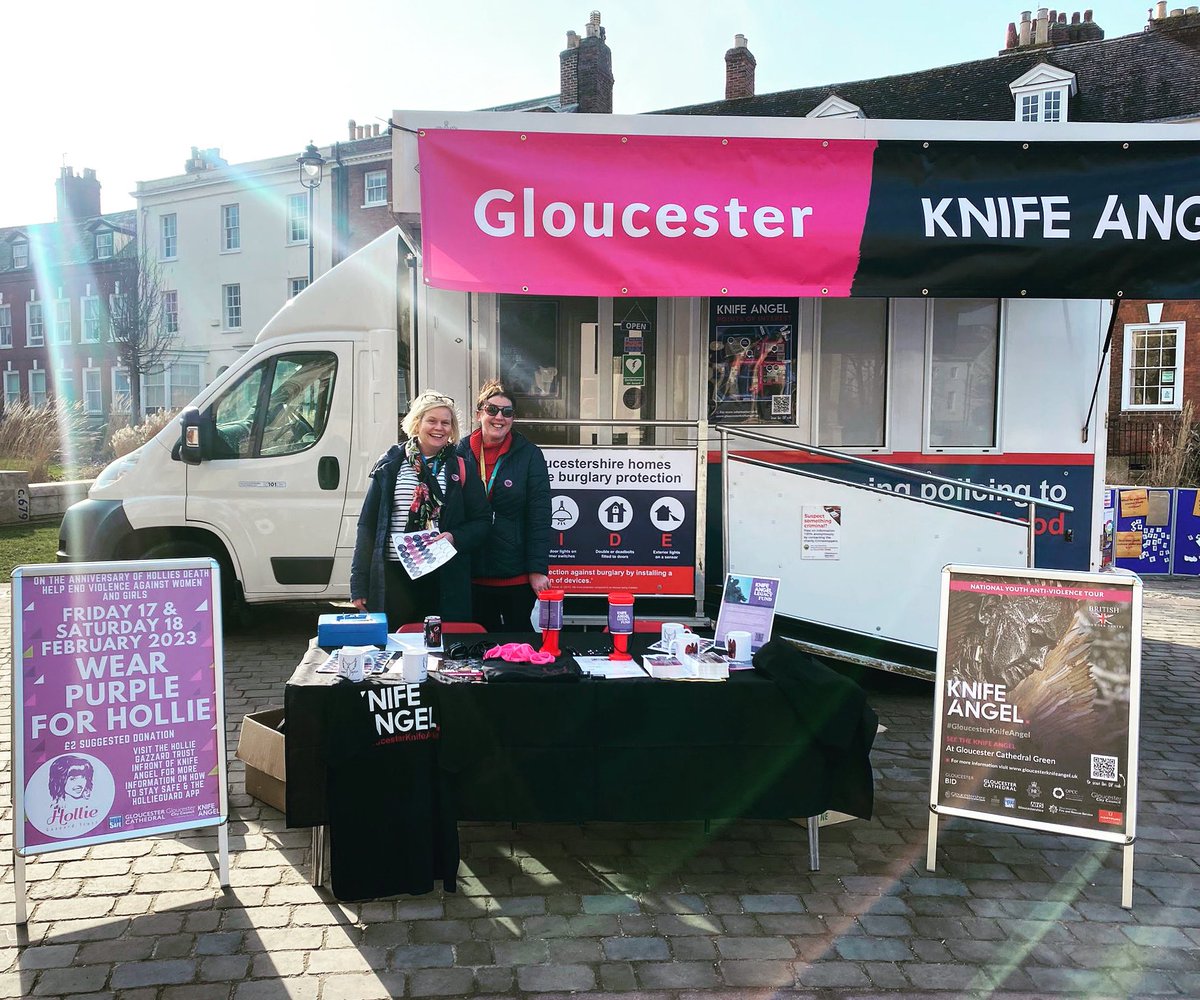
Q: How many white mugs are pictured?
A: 5